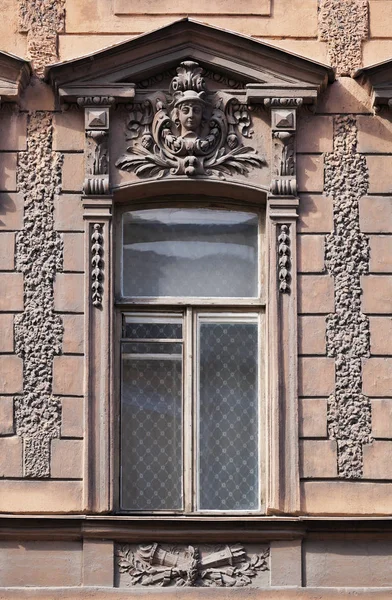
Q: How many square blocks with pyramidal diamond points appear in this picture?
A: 2